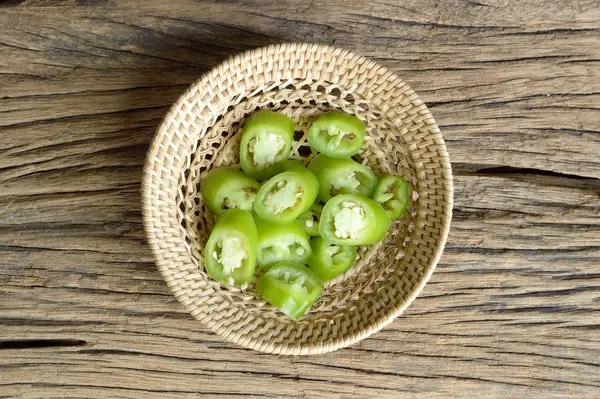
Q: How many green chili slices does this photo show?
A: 12